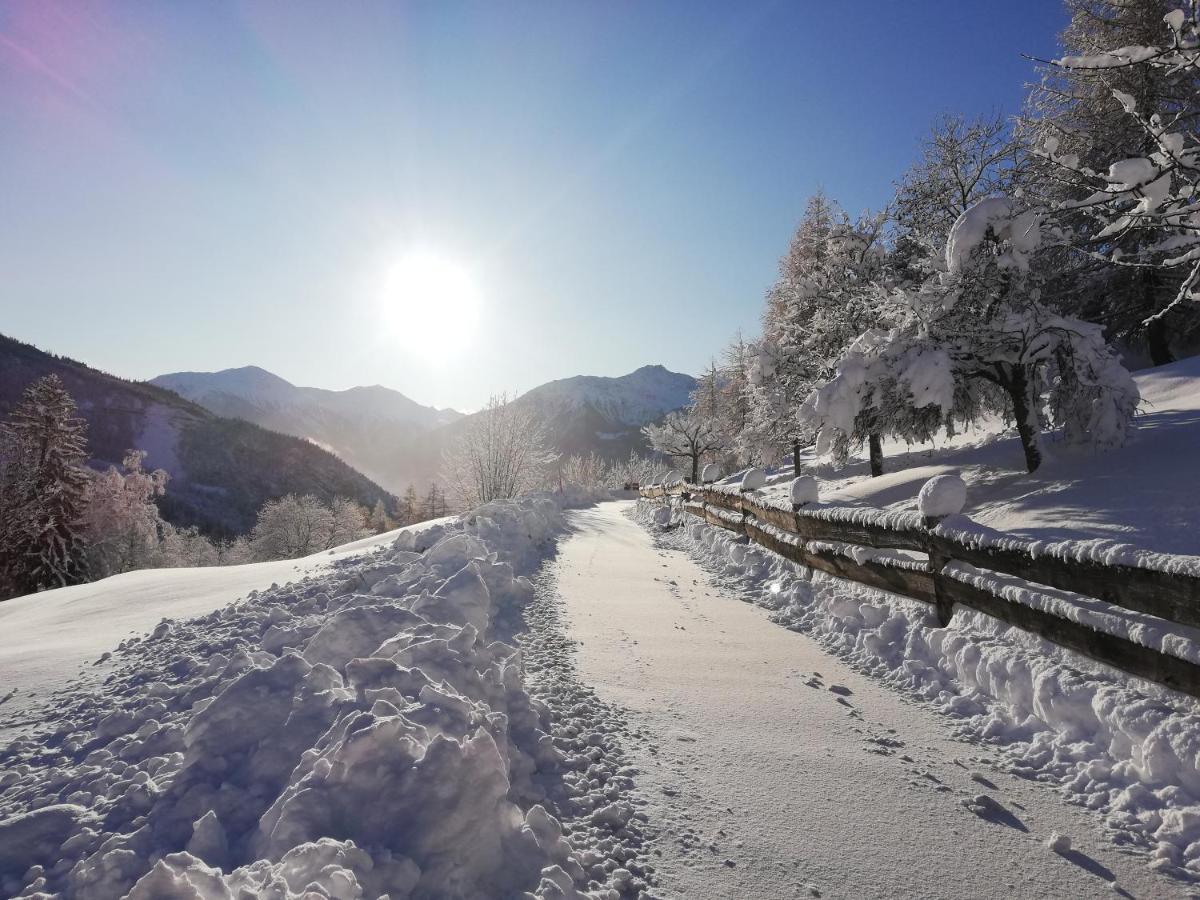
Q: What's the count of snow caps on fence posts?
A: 8